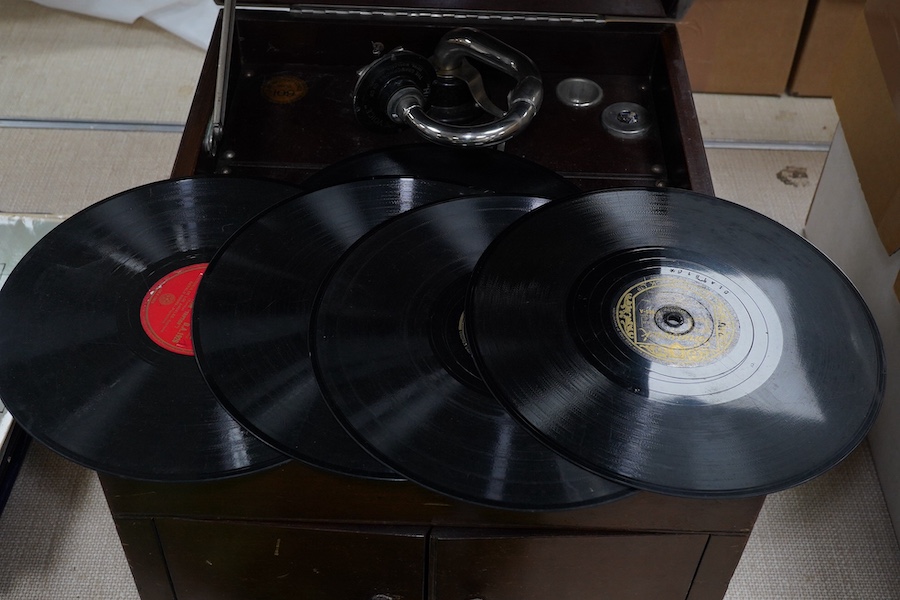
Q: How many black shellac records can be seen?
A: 5